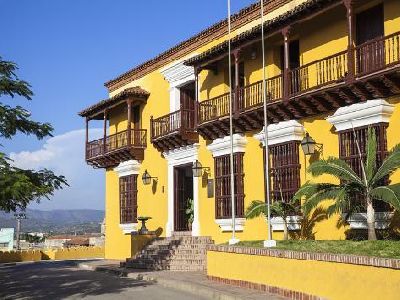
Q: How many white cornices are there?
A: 6